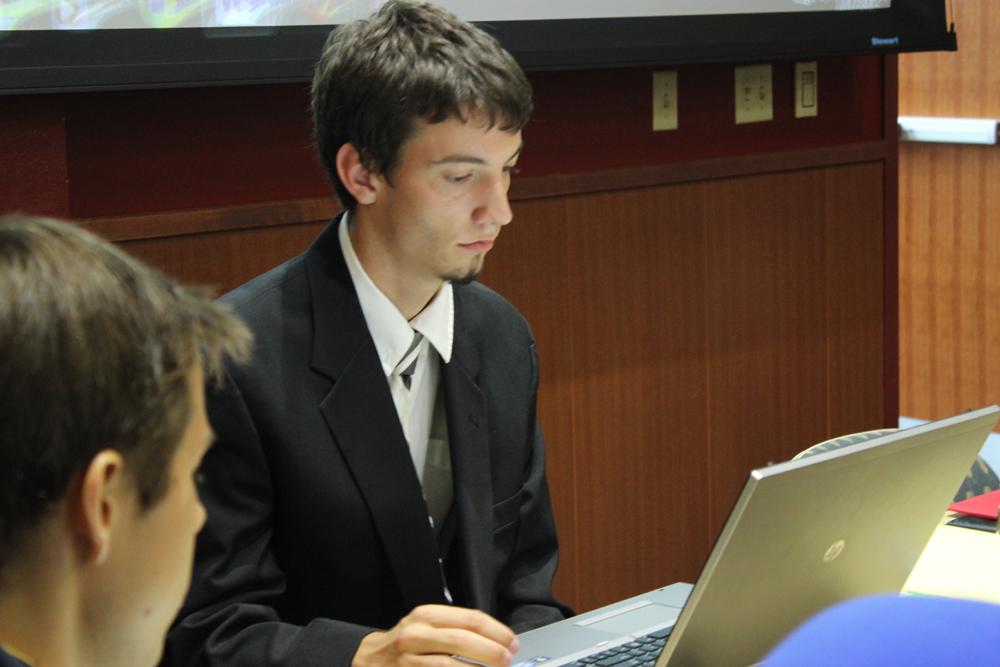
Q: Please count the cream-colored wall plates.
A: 3